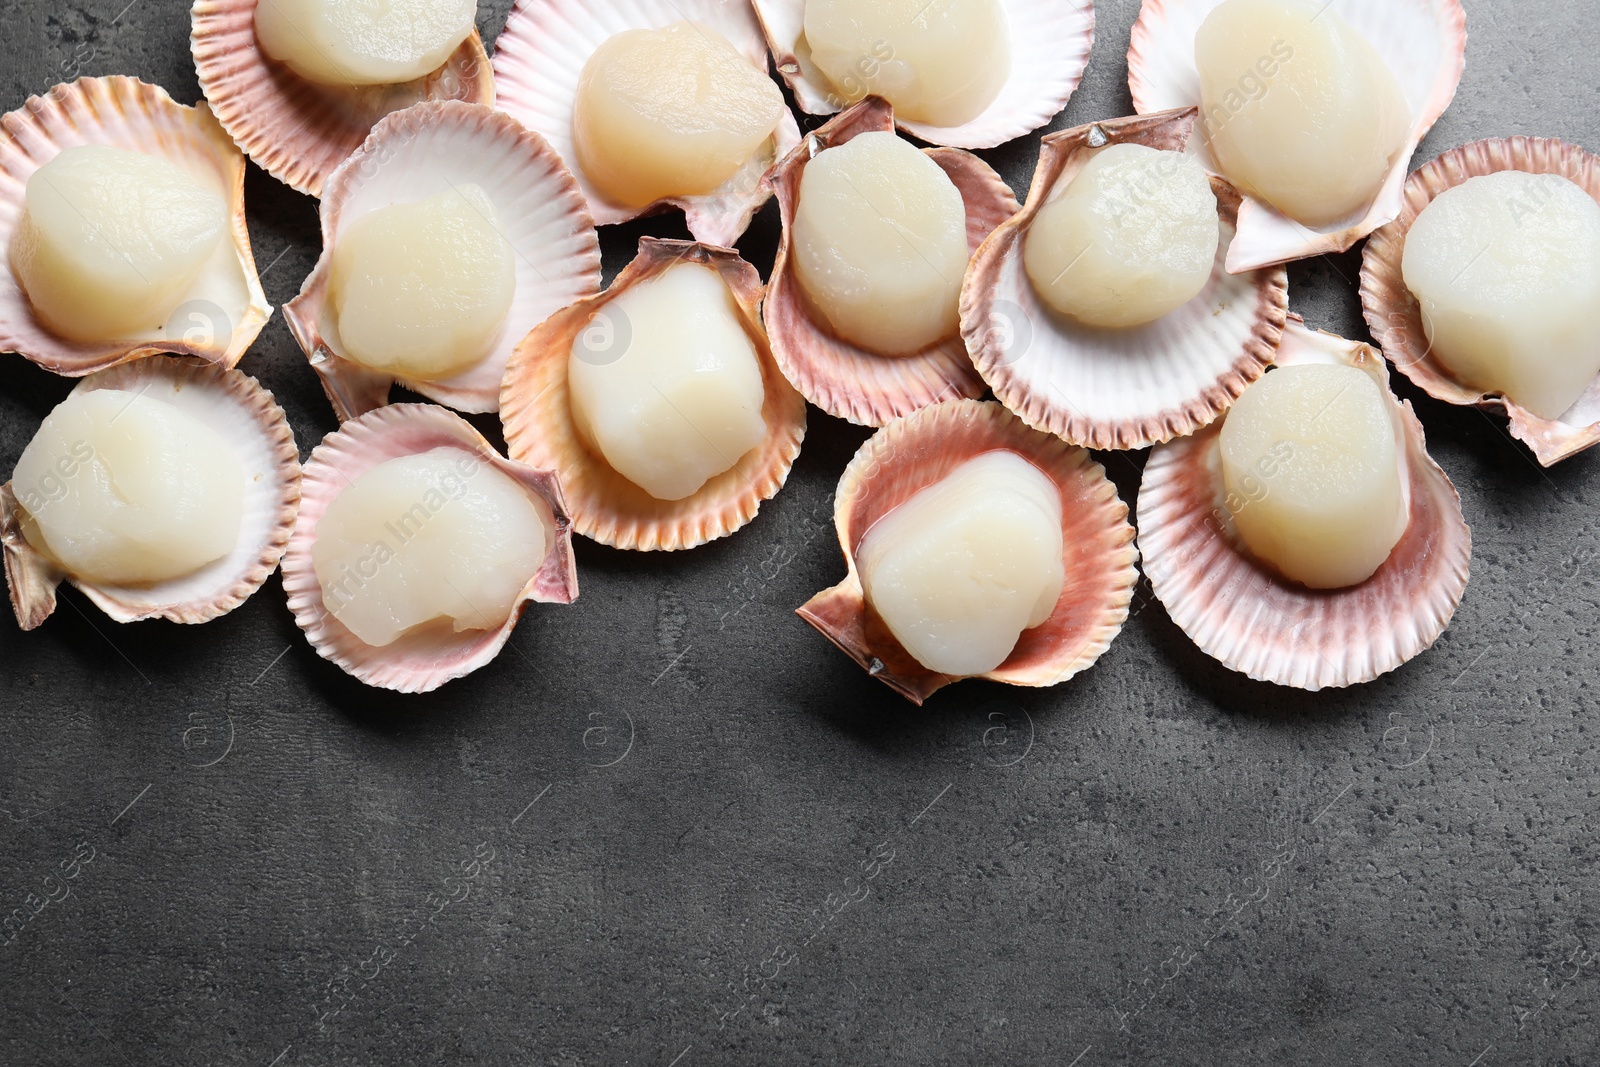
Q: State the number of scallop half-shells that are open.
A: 14